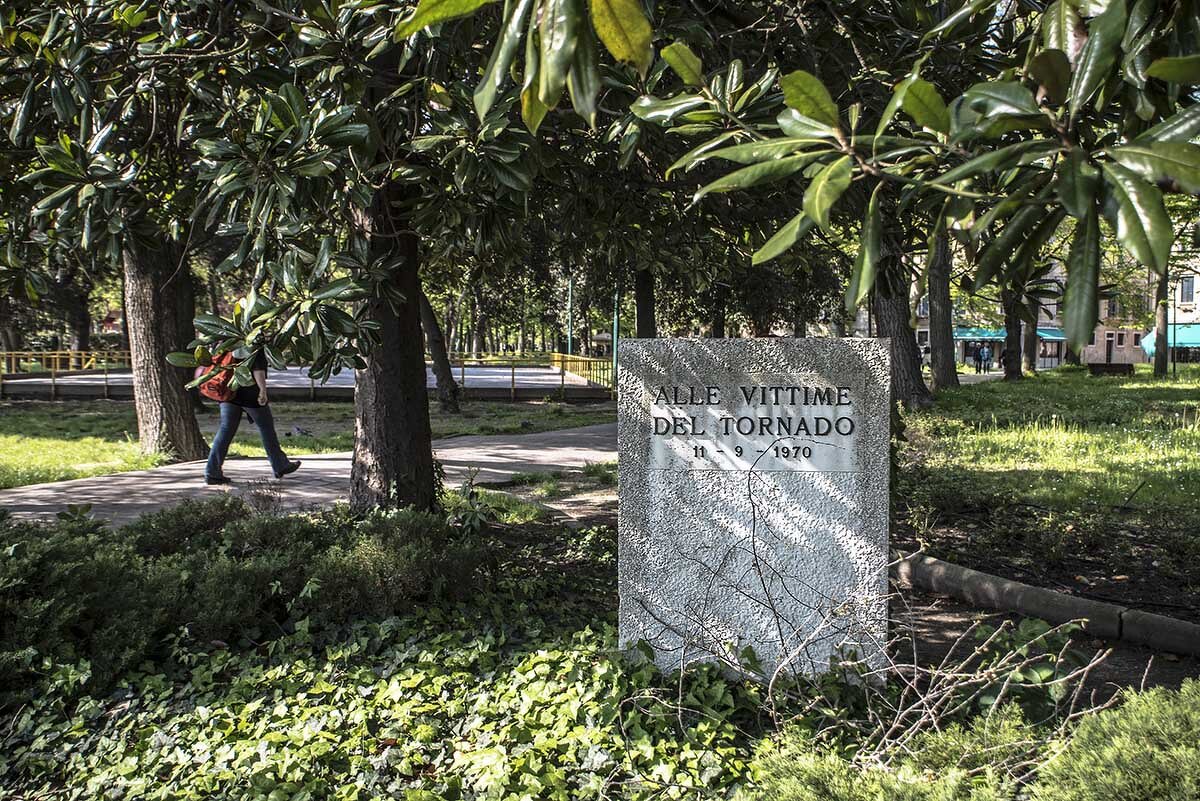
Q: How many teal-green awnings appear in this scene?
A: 3